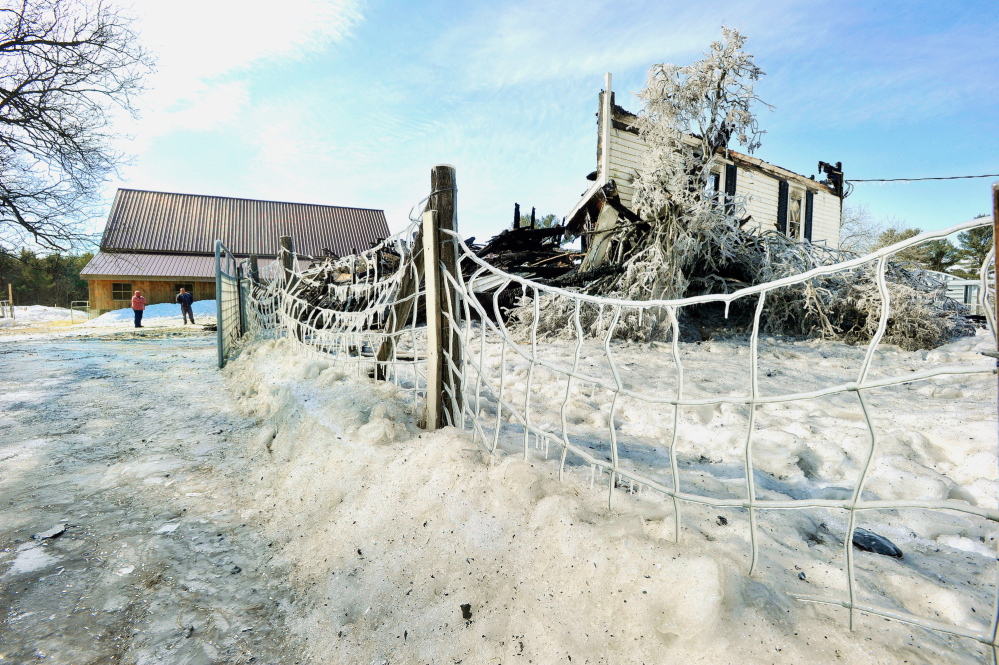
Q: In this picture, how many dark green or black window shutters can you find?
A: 3